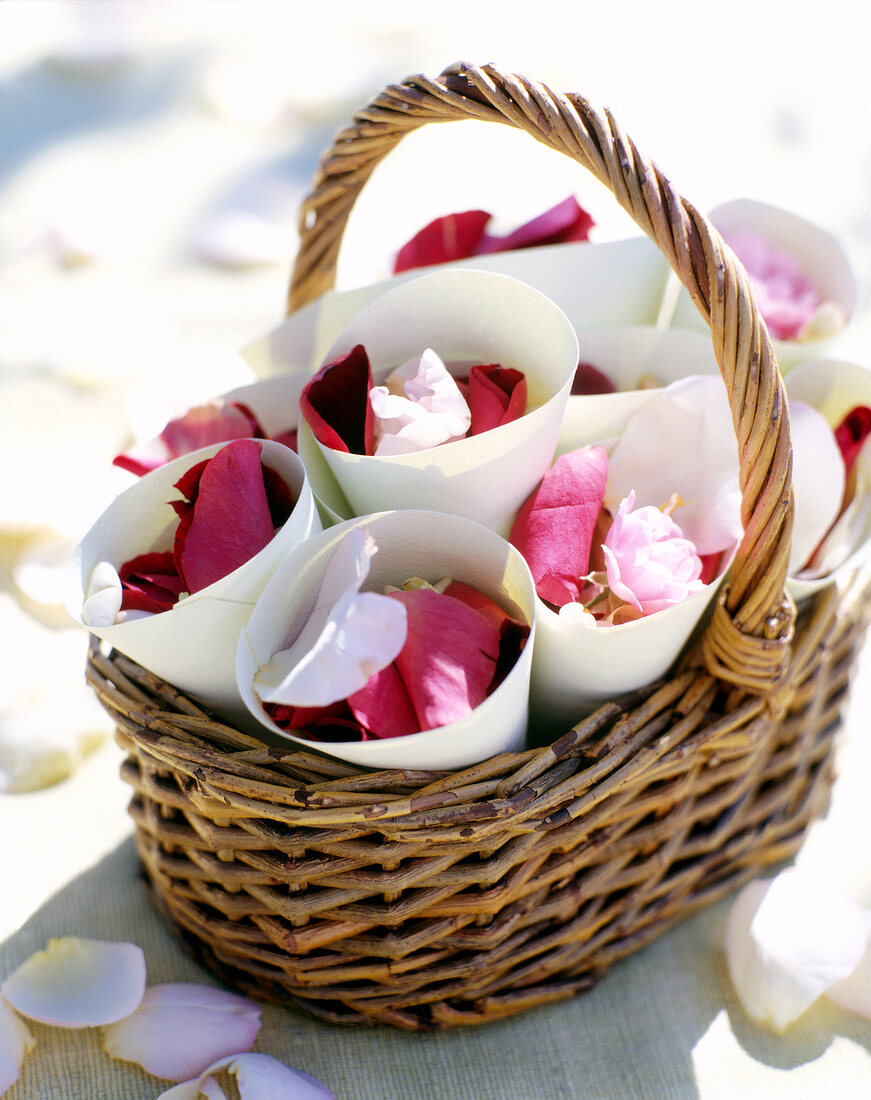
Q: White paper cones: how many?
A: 9